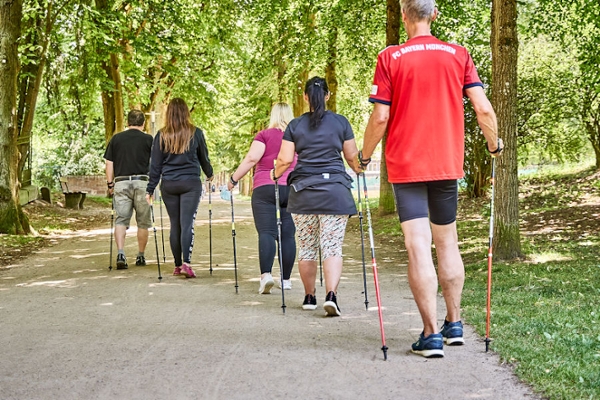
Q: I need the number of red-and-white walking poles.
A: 2